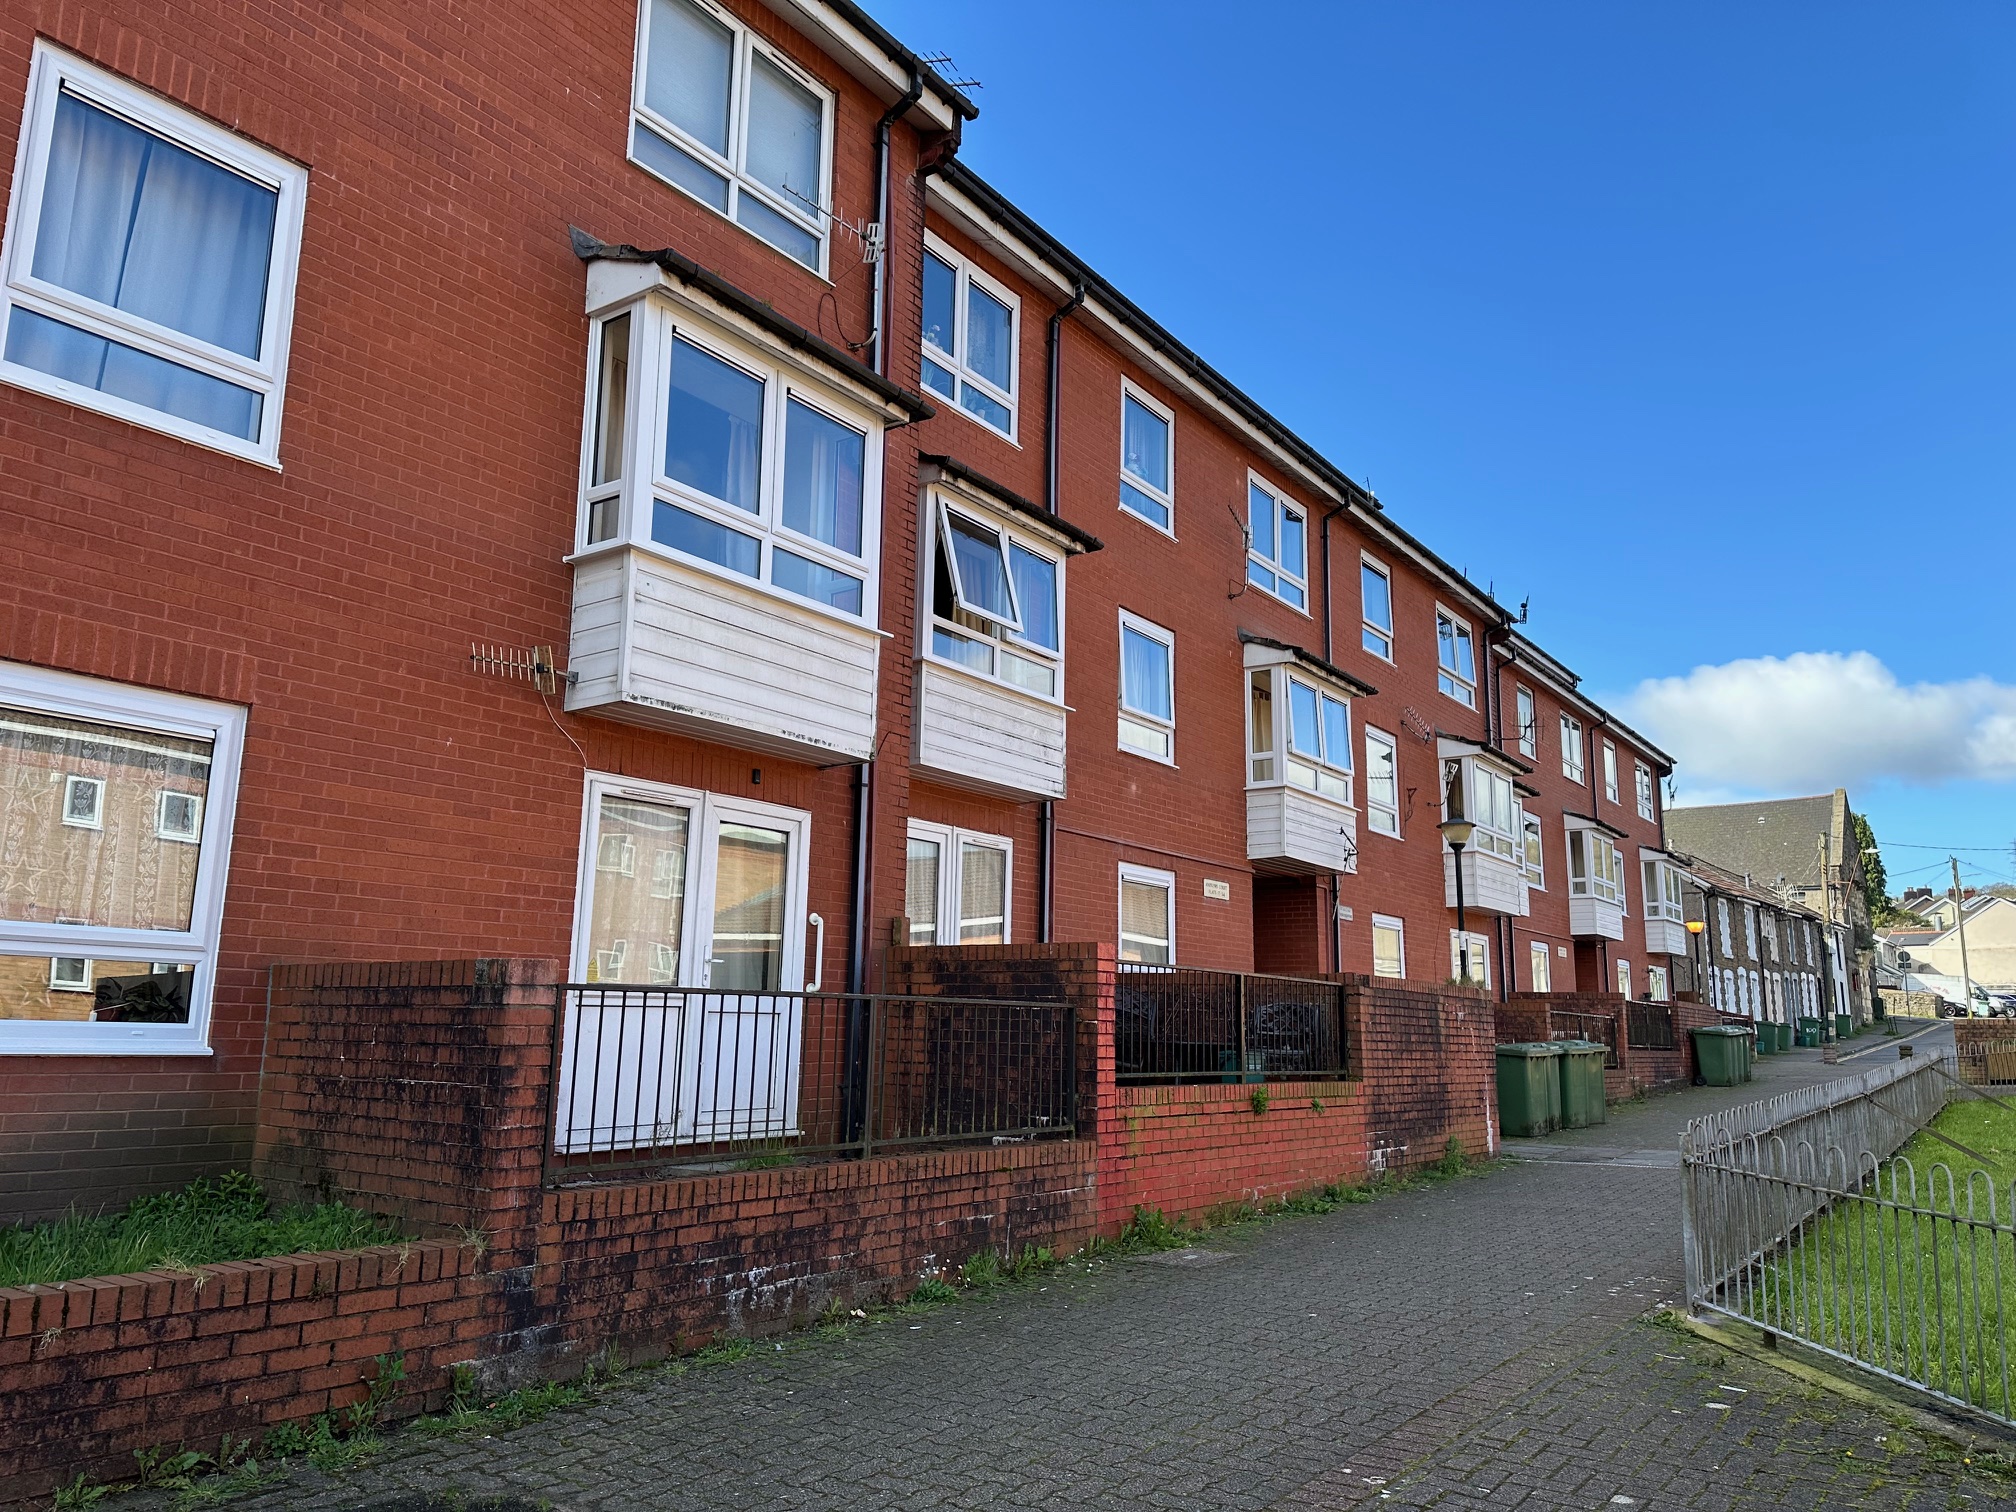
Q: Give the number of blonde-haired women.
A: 0